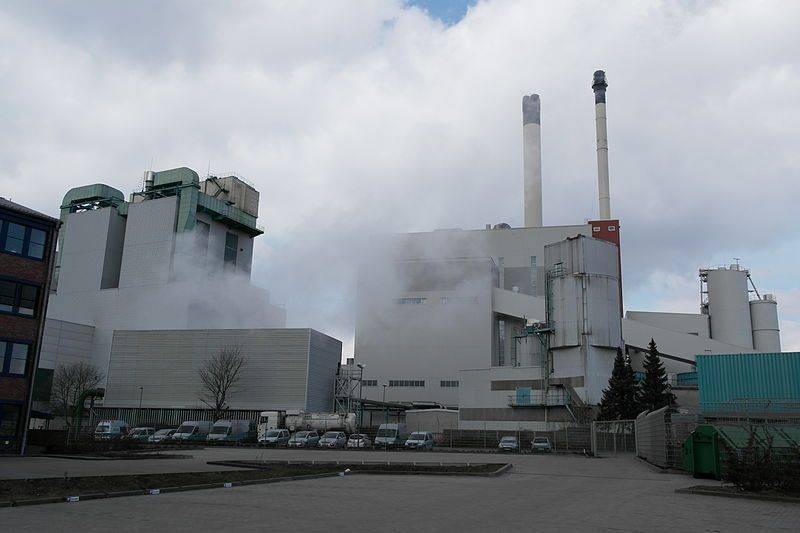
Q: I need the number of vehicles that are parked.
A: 14